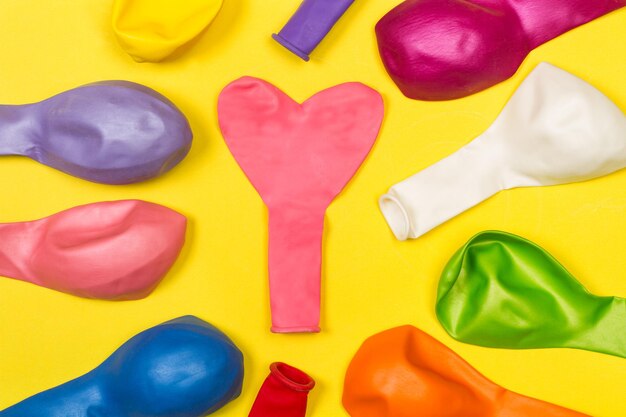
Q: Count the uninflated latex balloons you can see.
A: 11